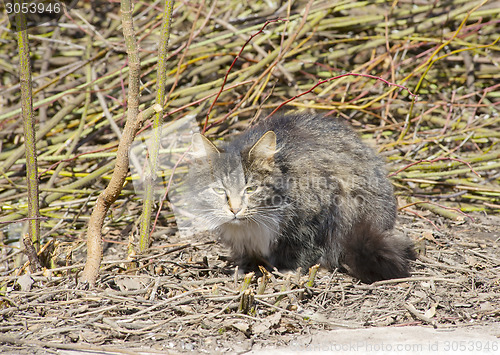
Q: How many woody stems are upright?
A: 3